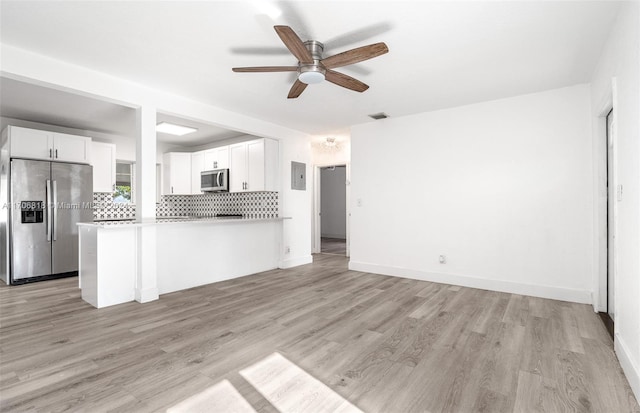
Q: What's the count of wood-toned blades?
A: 5